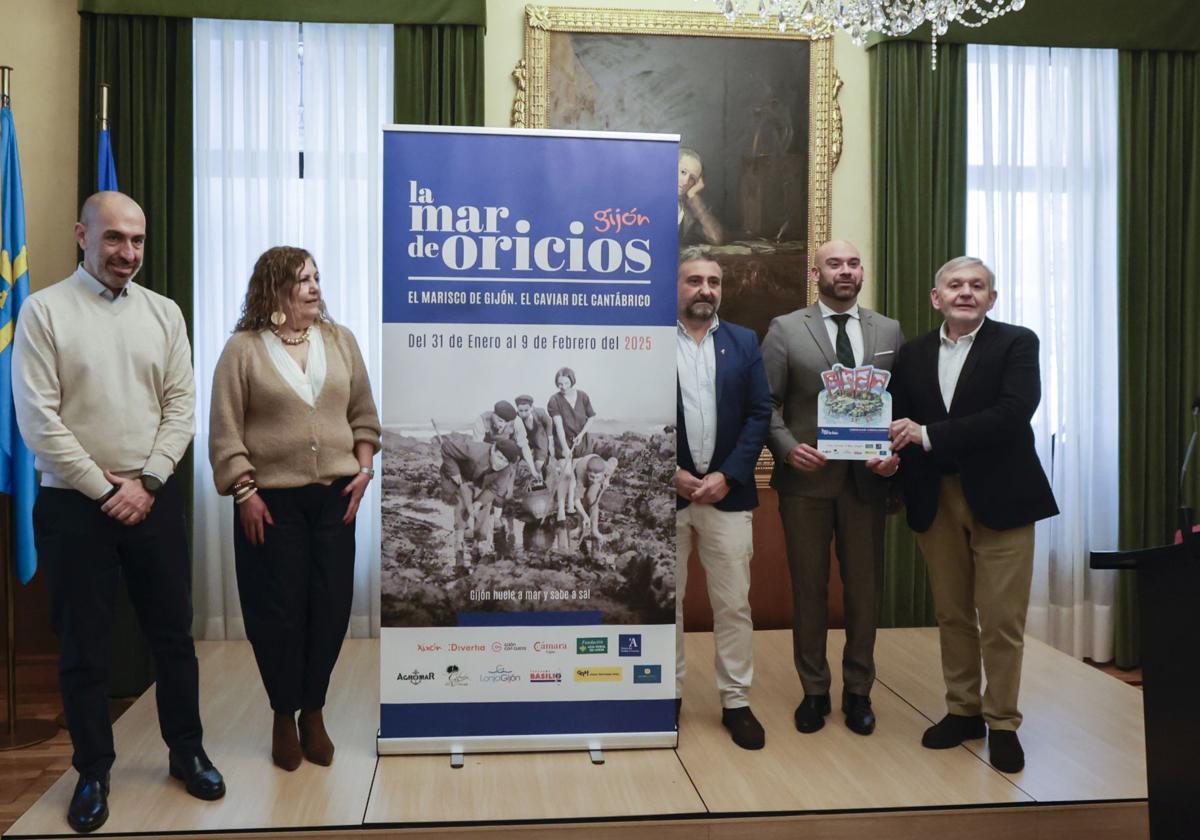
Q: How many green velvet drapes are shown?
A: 4